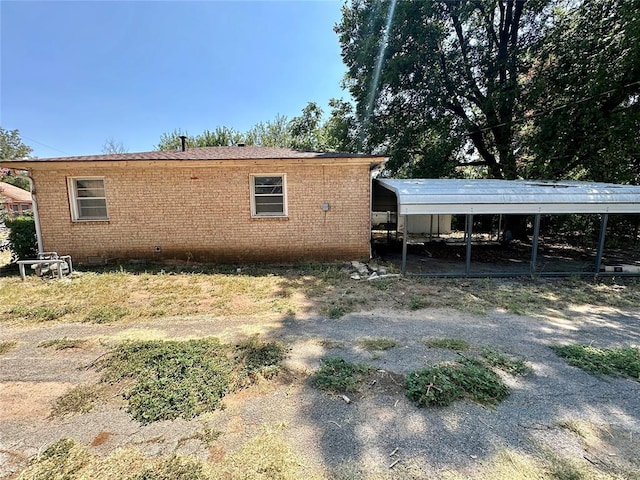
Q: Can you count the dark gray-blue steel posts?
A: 4